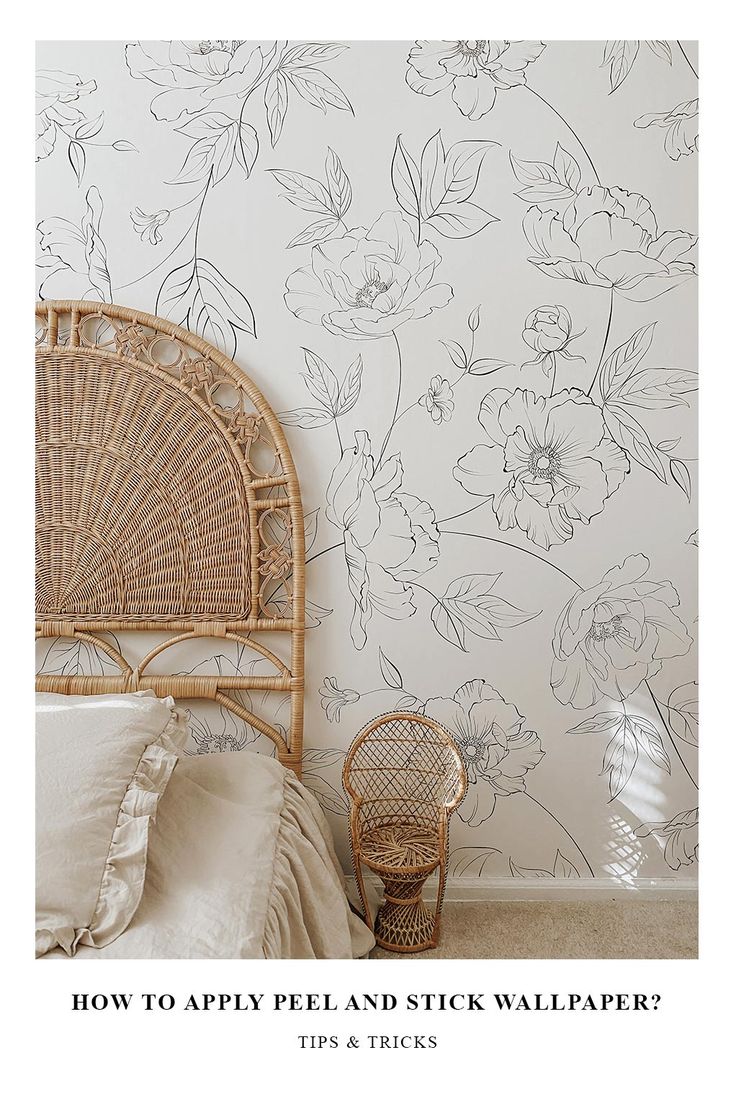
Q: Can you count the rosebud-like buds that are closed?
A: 1